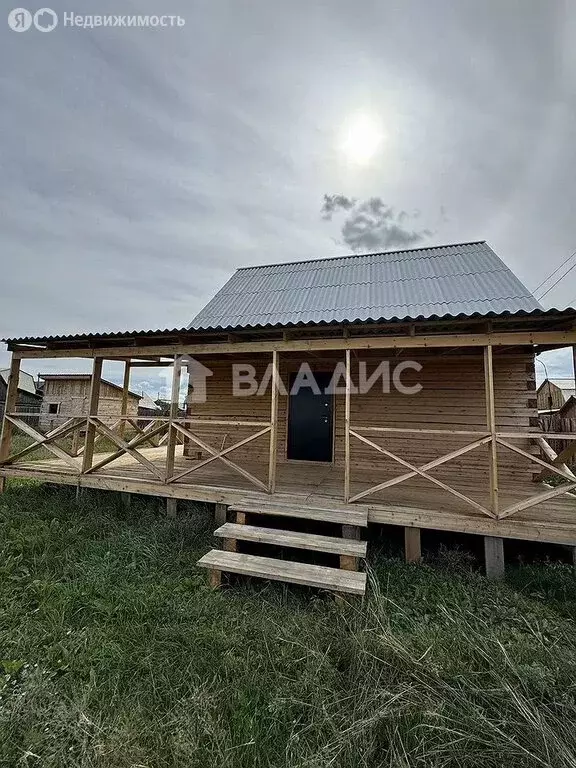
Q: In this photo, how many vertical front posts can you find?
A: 6